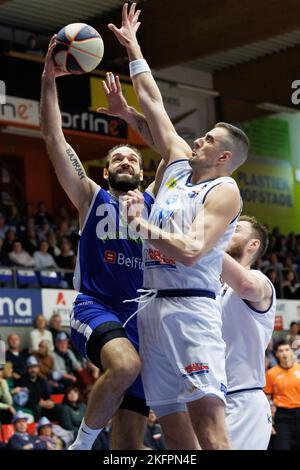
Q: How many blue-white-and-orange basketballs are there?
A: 1